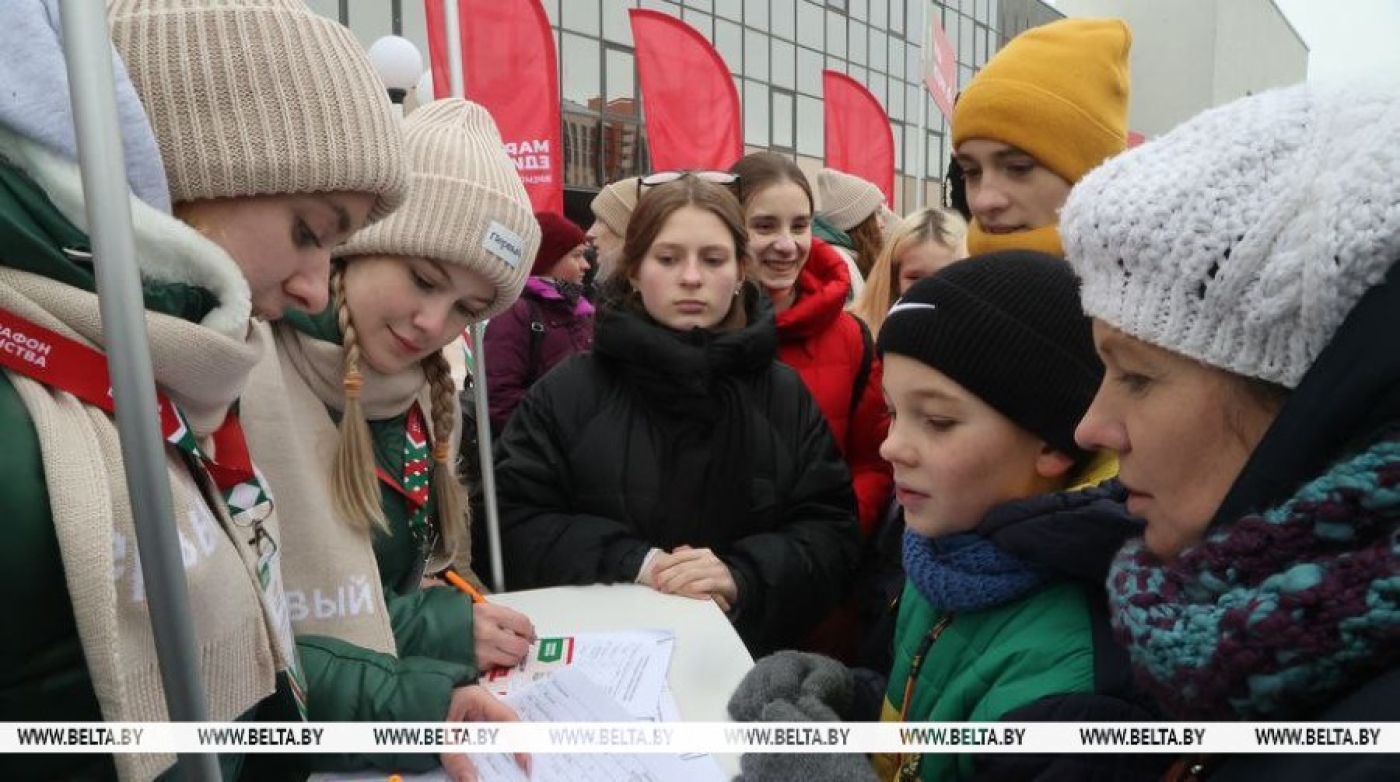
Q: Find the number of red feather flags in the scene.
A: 3